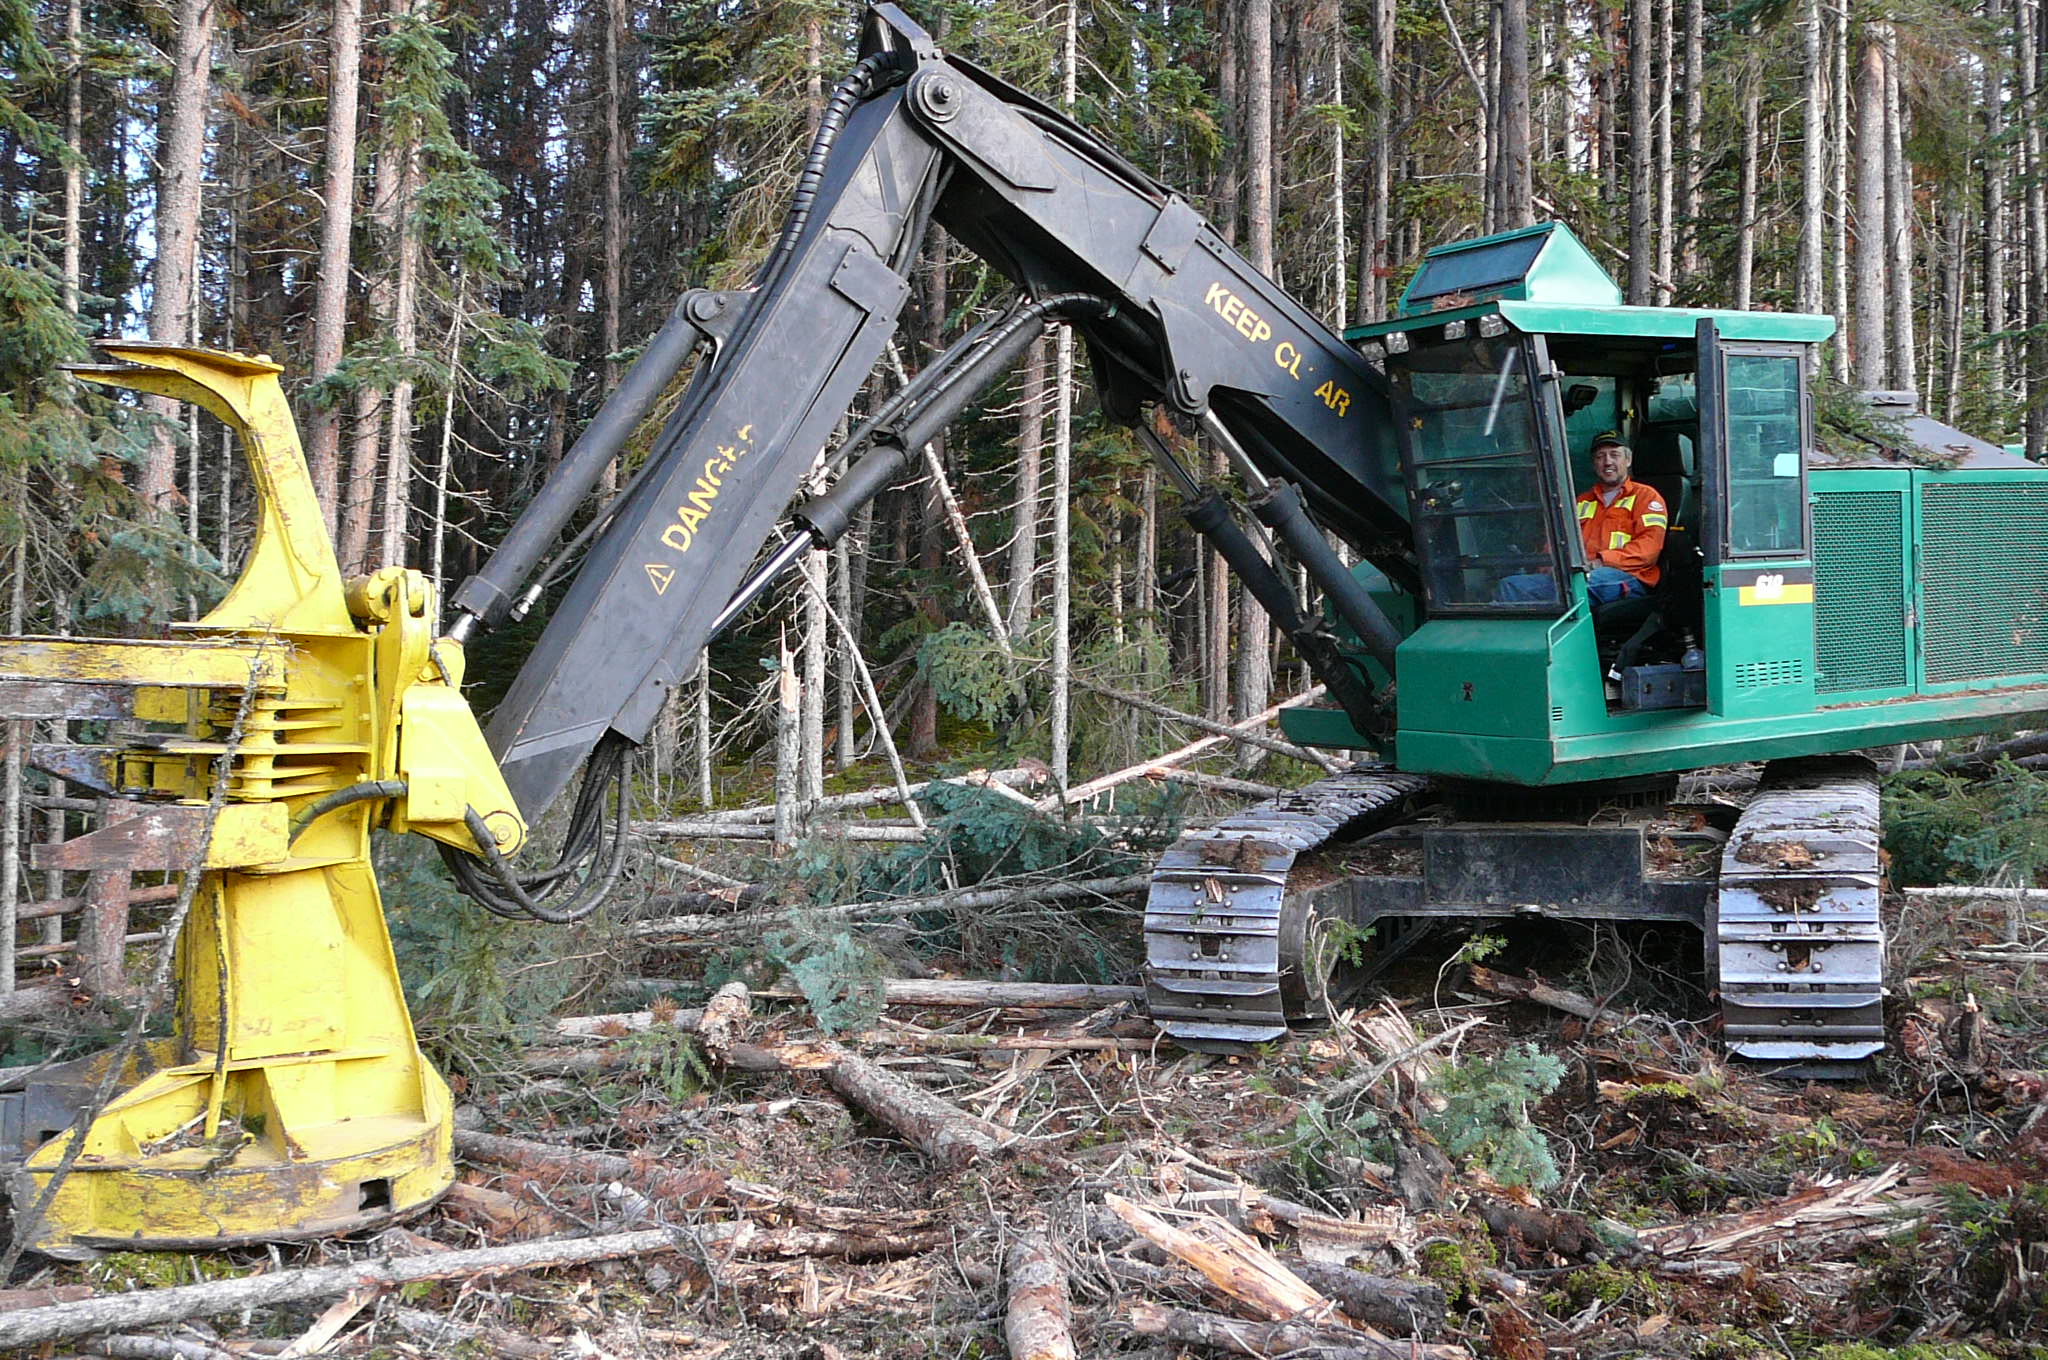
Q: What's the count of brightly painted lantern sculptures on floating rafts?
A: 0